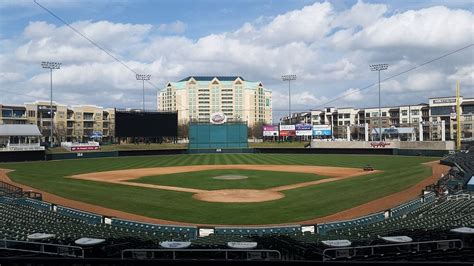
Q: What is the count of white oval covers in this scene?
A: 7